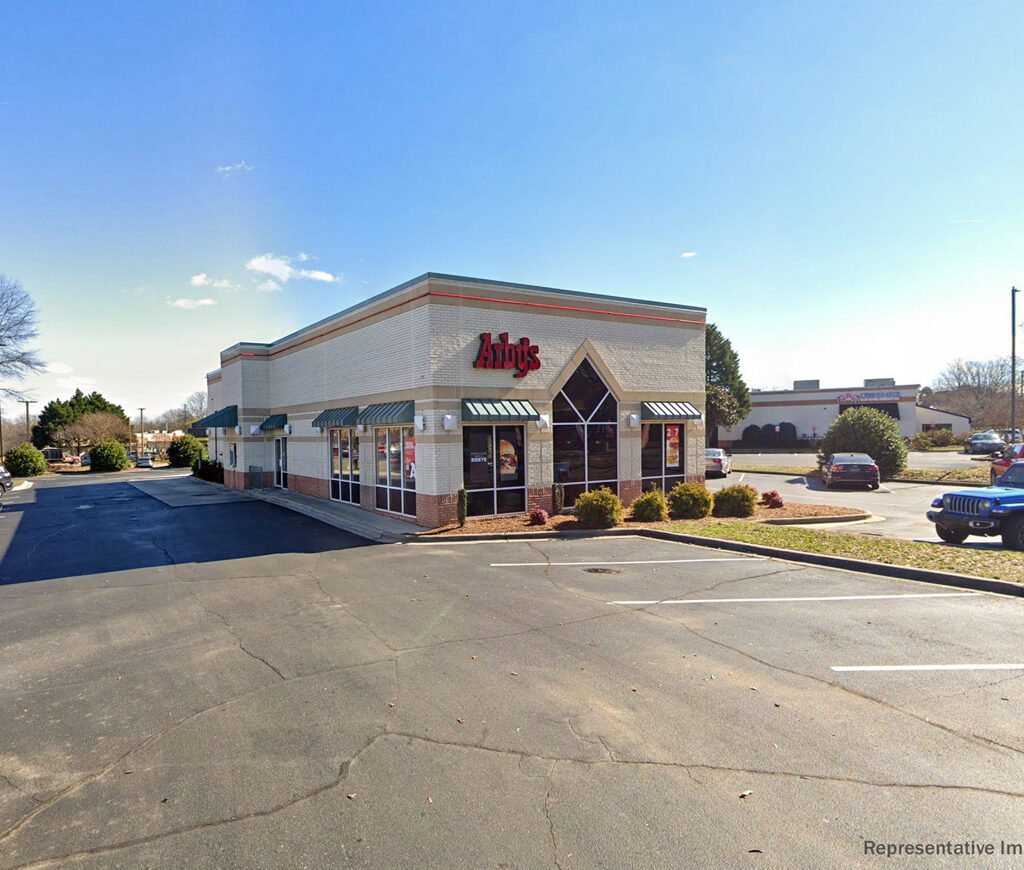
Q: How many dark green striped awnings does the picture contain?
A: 6